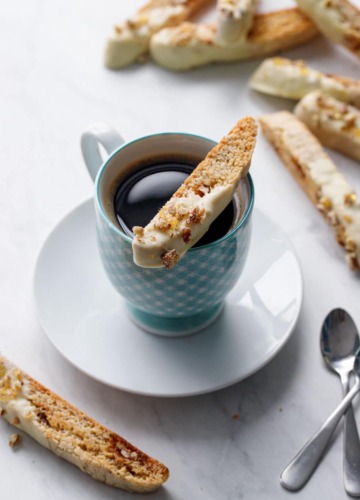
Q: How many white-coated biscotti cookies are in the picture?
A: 9